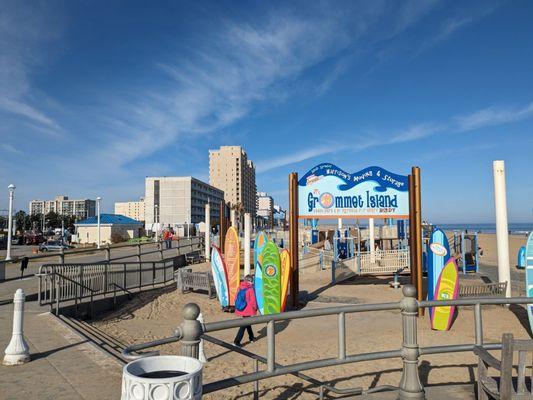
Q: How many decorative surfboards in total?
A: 9